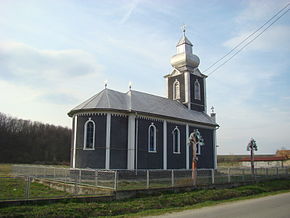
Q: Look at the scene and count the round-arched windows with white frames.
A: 6